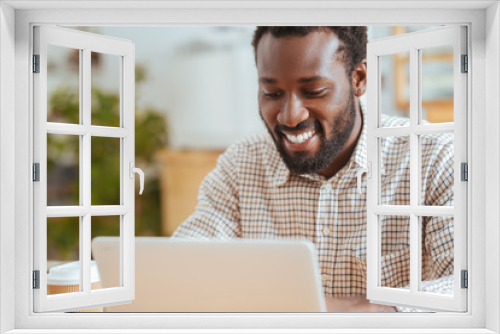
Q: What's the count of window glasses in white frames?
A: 12